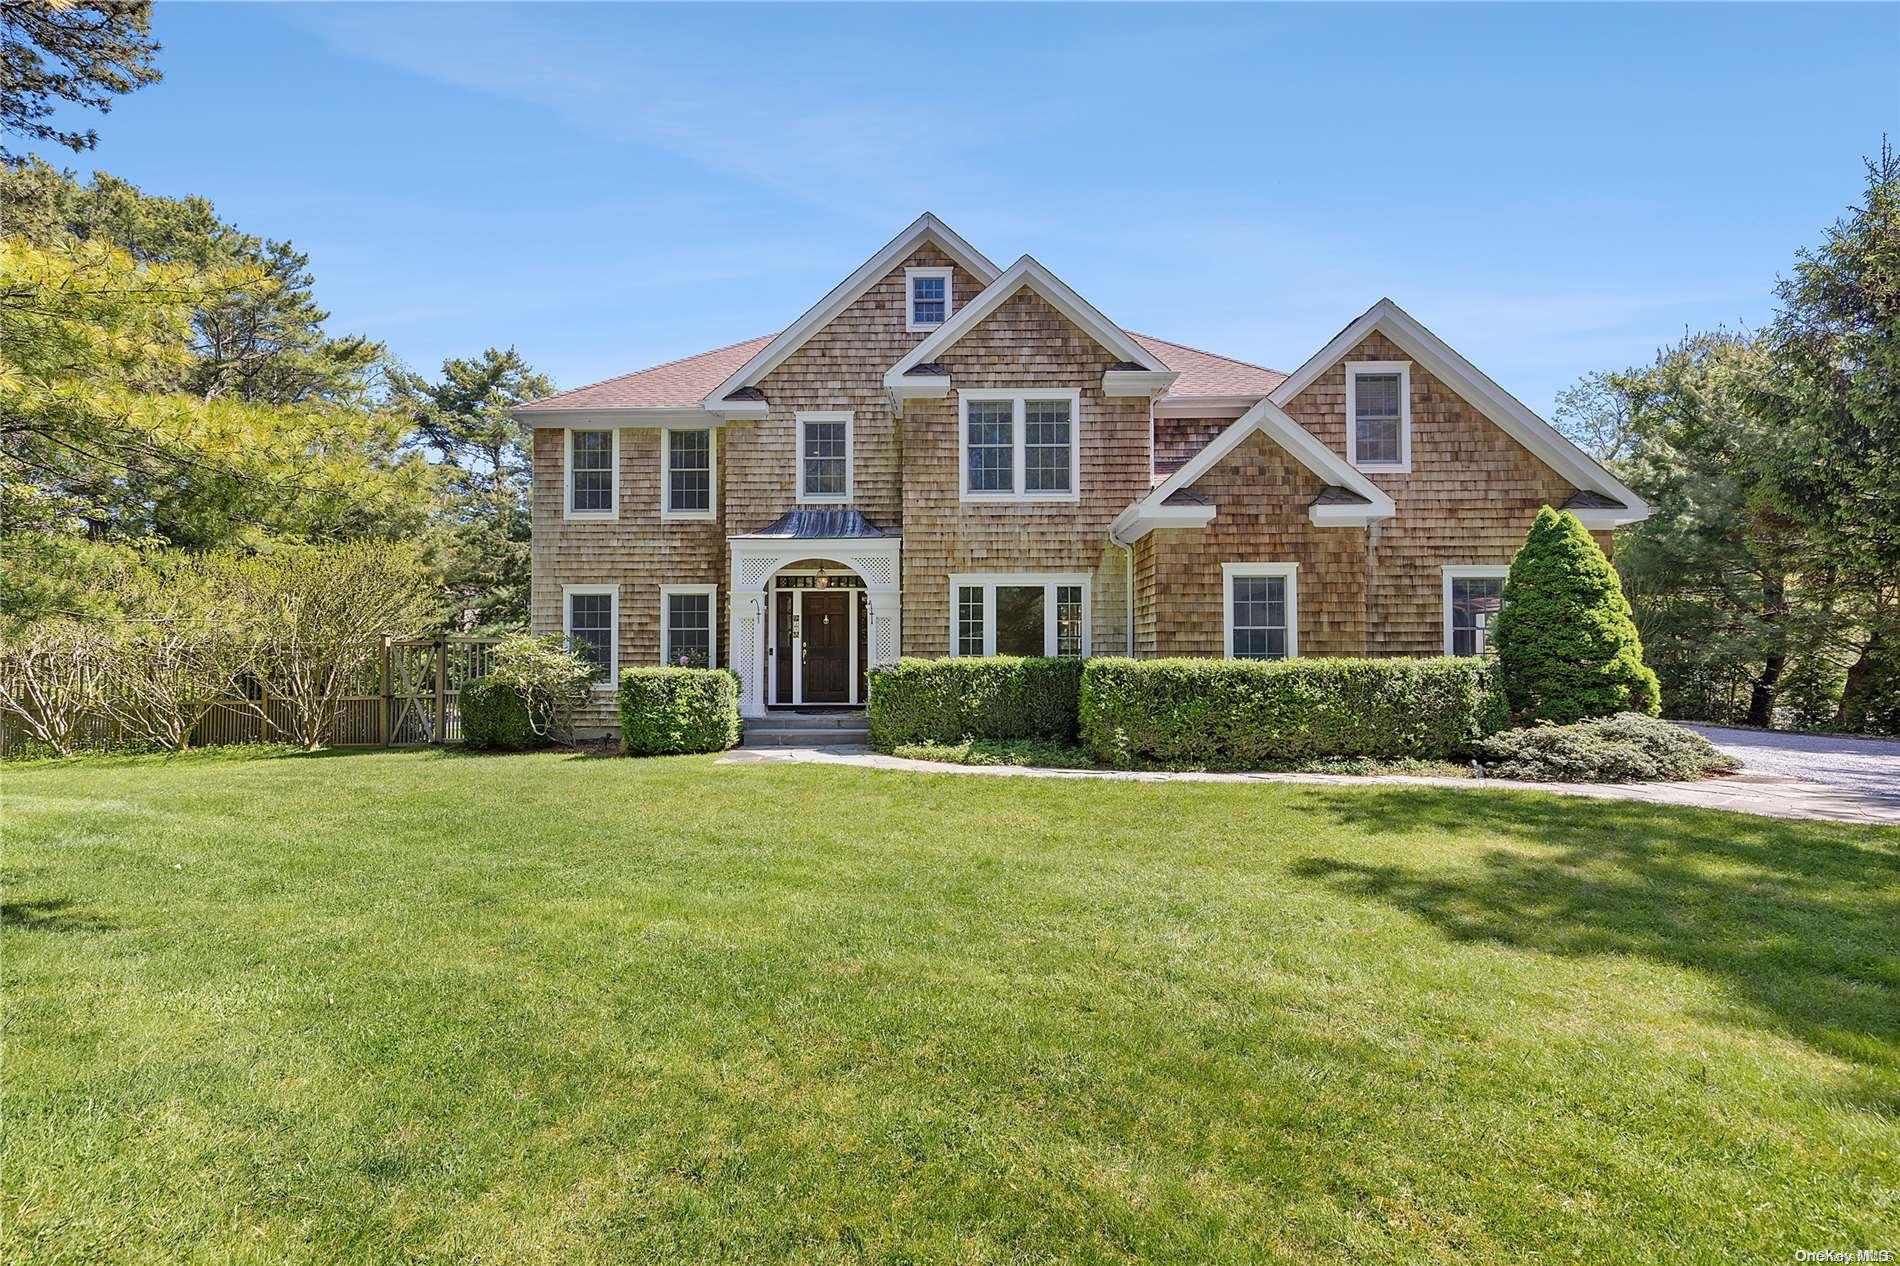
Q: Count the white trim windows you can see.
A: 11